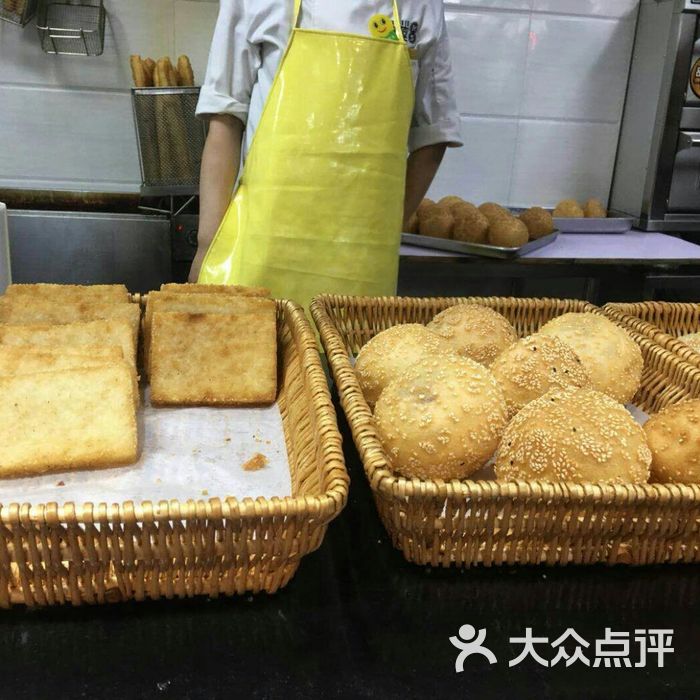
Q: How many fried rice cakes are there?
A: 8